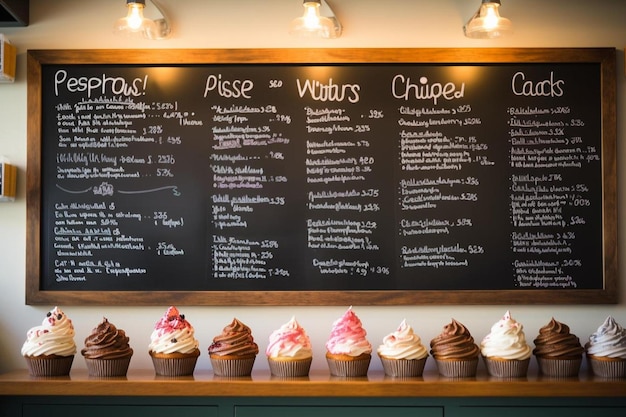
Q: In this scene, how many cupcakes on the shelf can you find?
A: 11